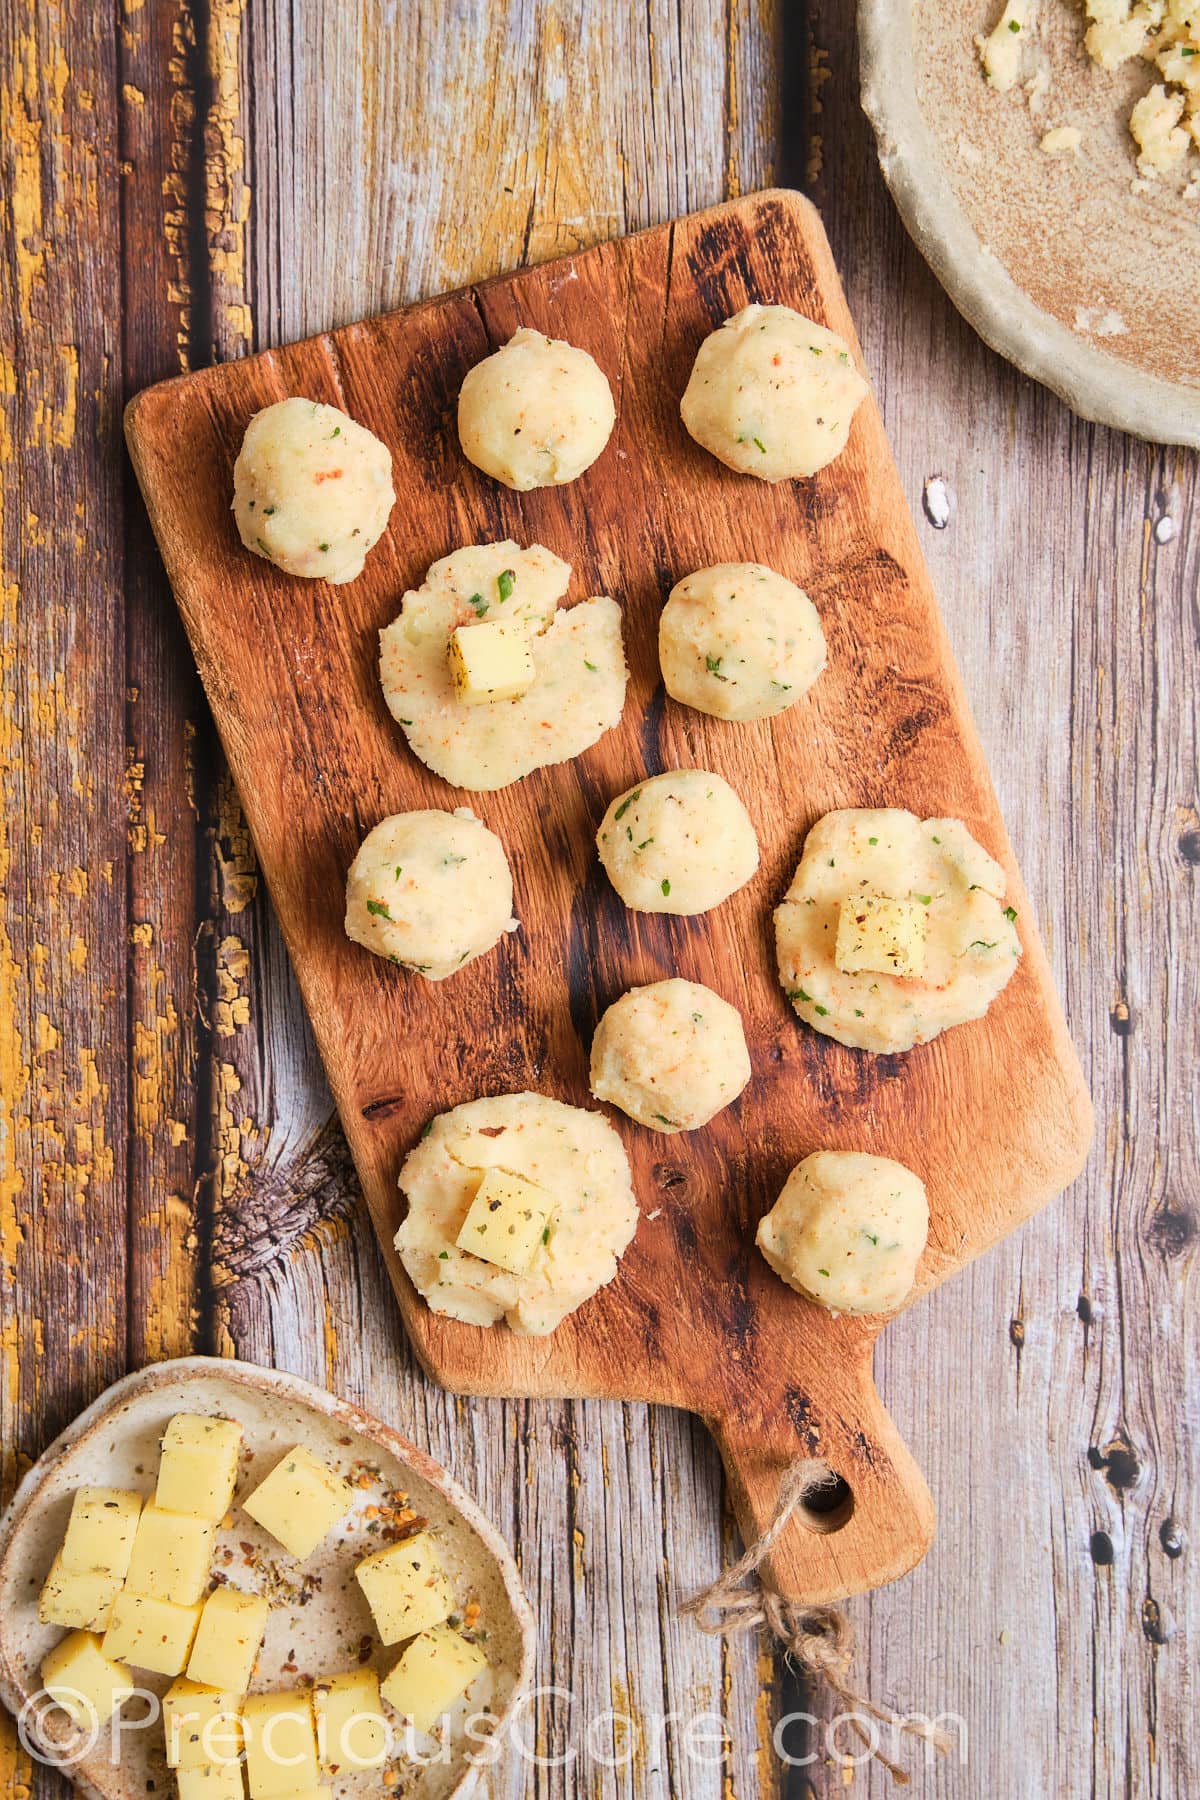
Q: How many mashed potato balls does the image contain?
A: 8